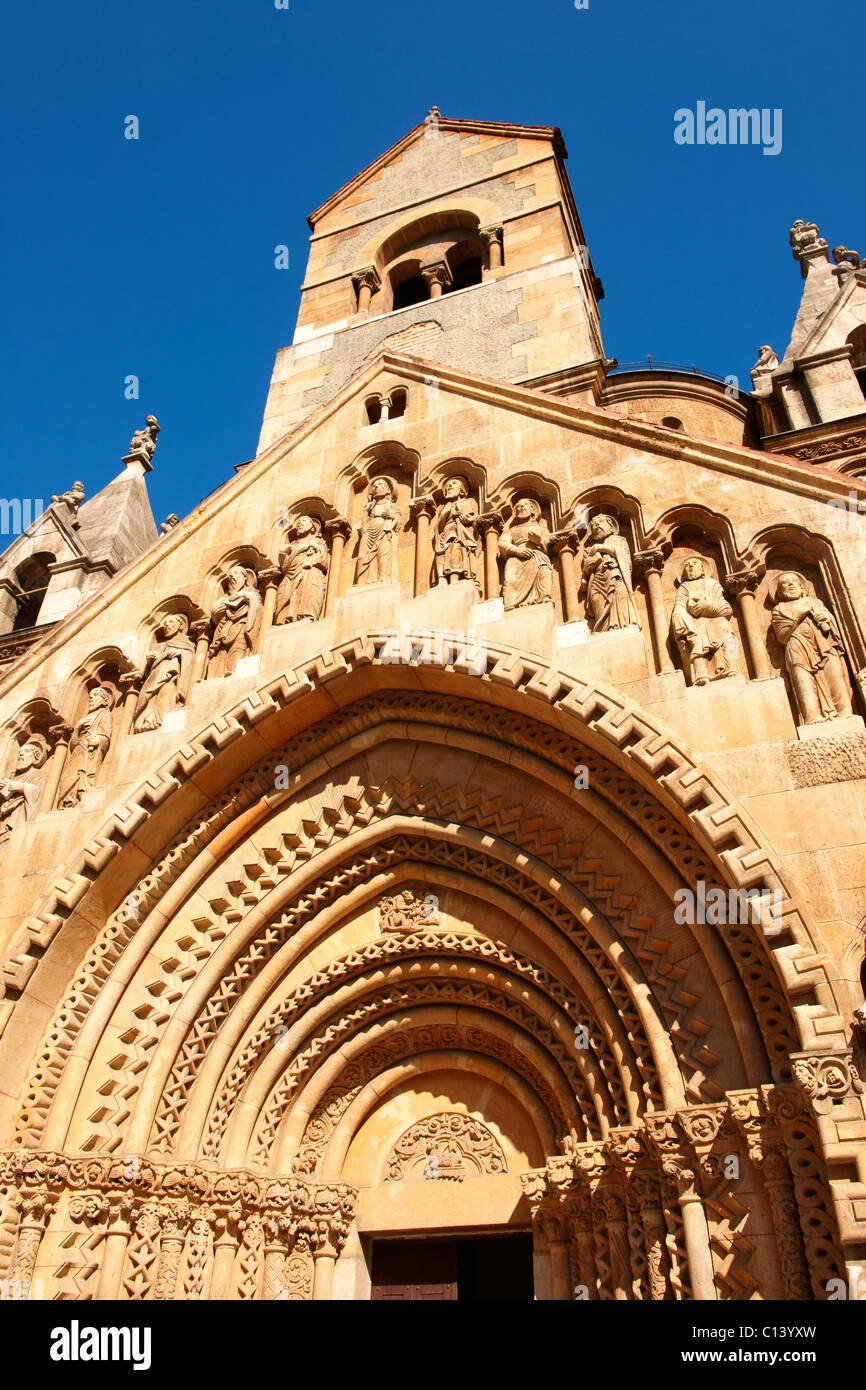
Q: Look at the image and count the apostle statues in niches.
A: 11